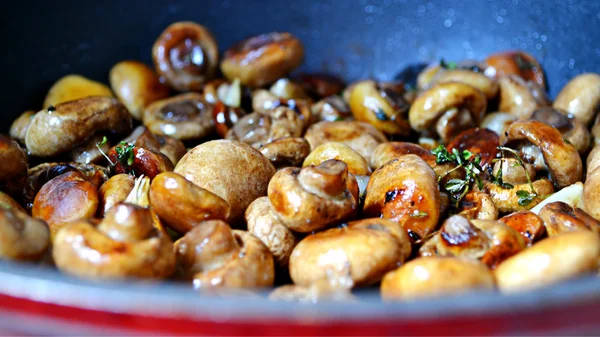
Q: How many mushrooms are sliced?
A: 0